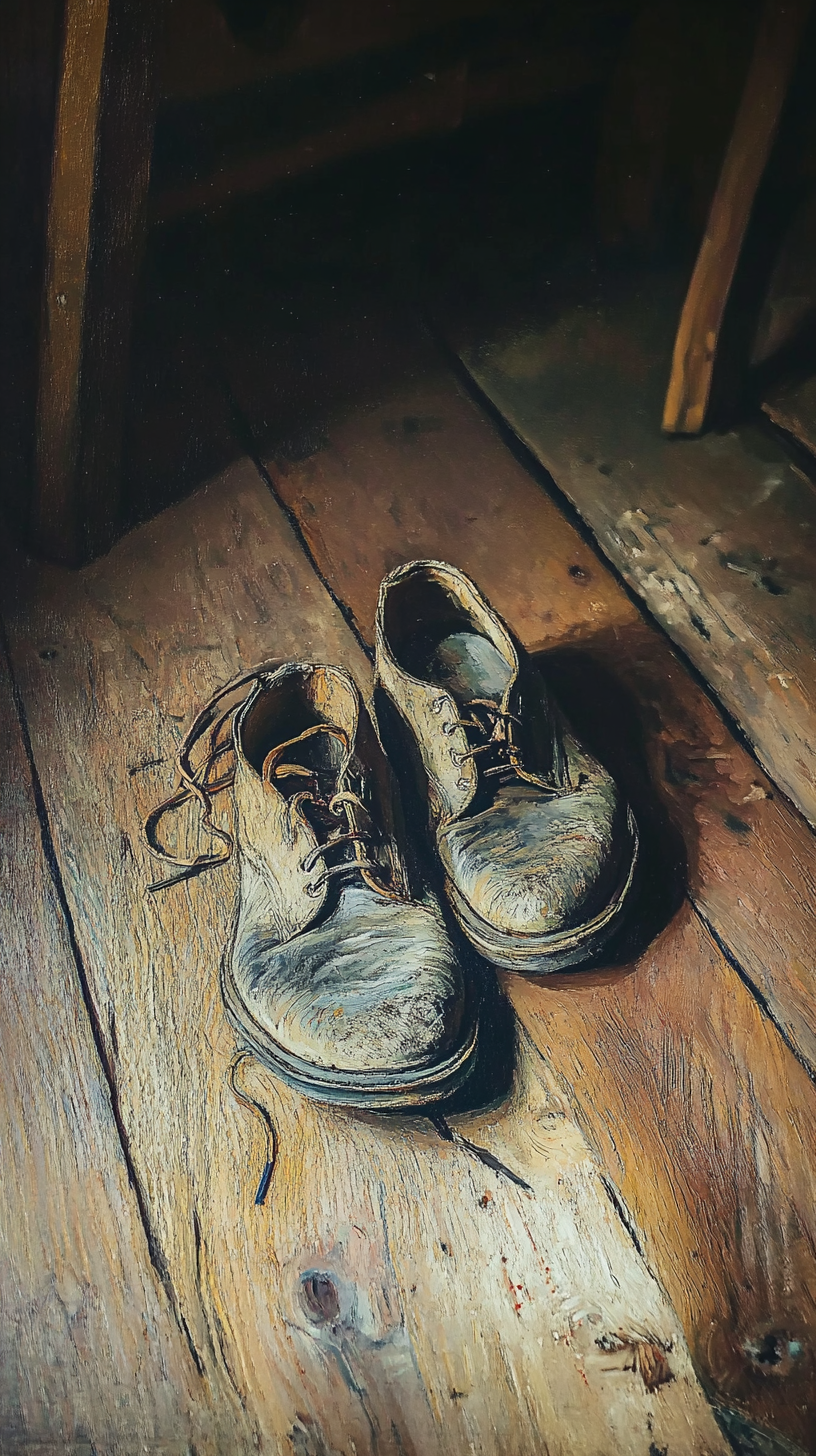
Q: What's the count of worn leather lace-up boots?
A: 2